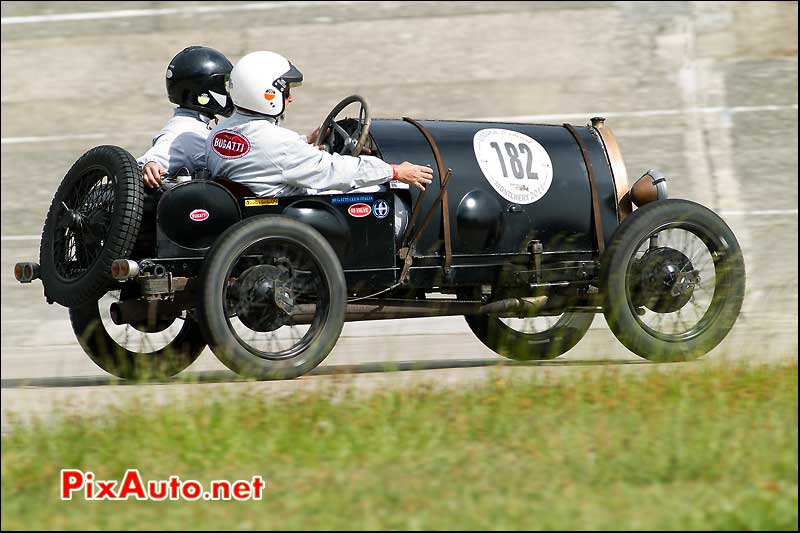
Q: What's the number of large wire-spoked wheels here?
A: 5